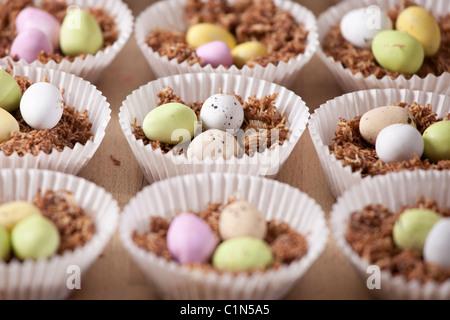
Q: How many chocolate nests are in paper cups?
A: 9